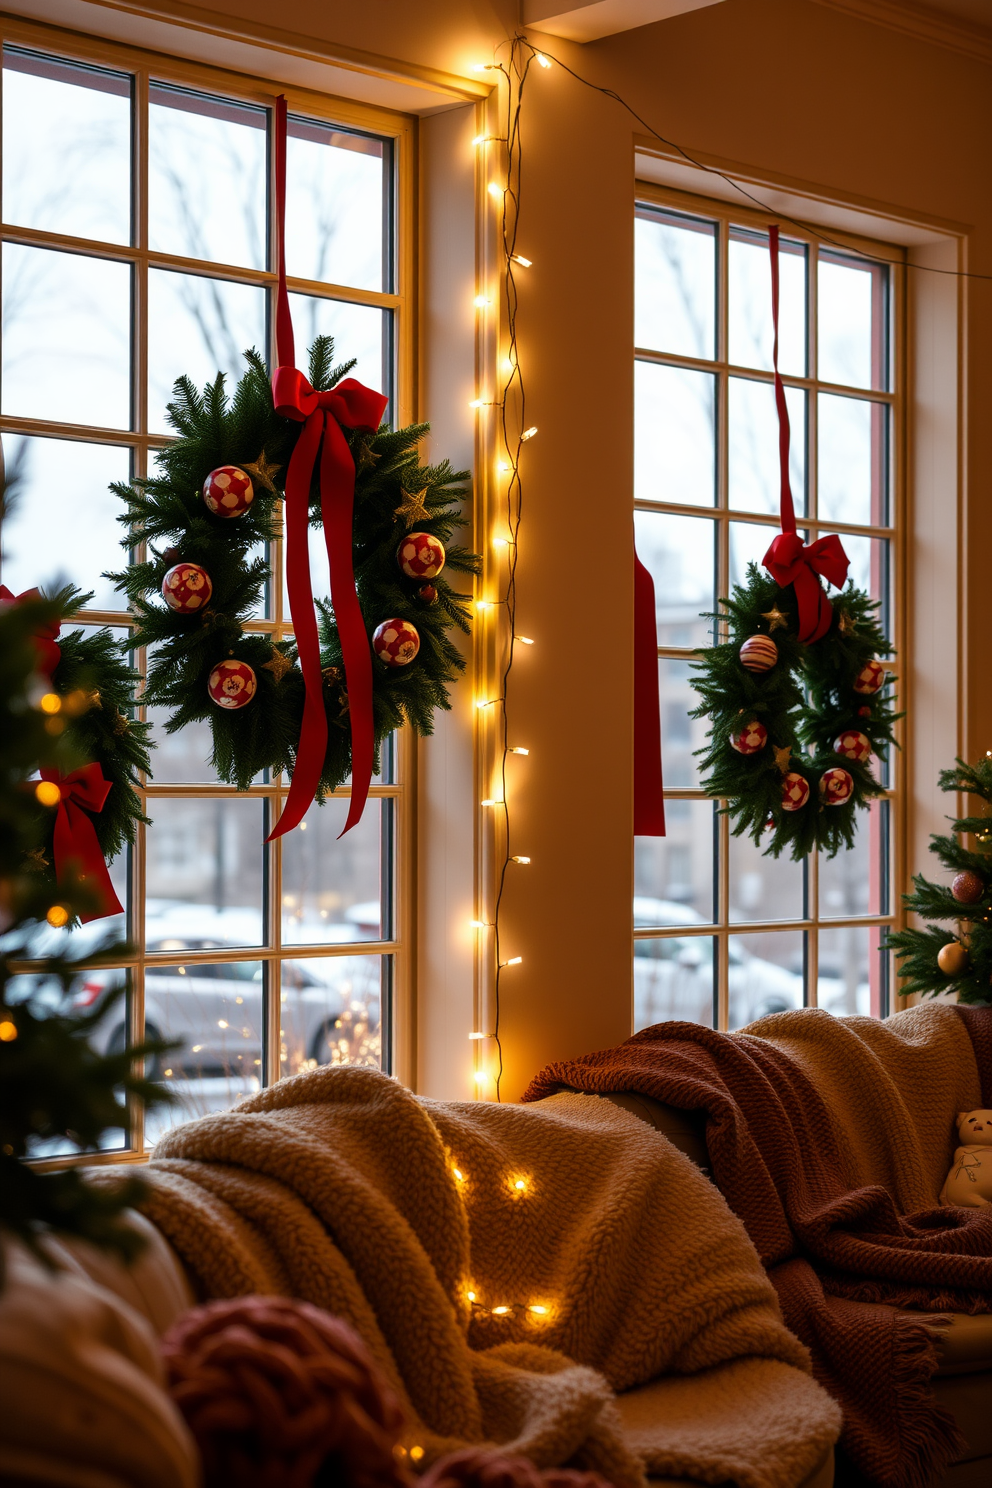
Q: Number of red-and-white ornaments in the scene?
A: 11